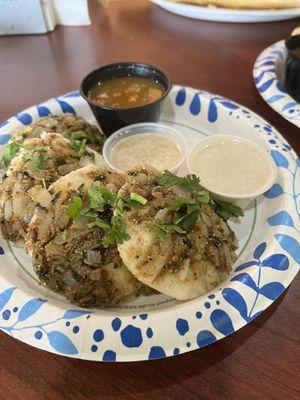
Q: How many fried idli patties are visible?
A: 4